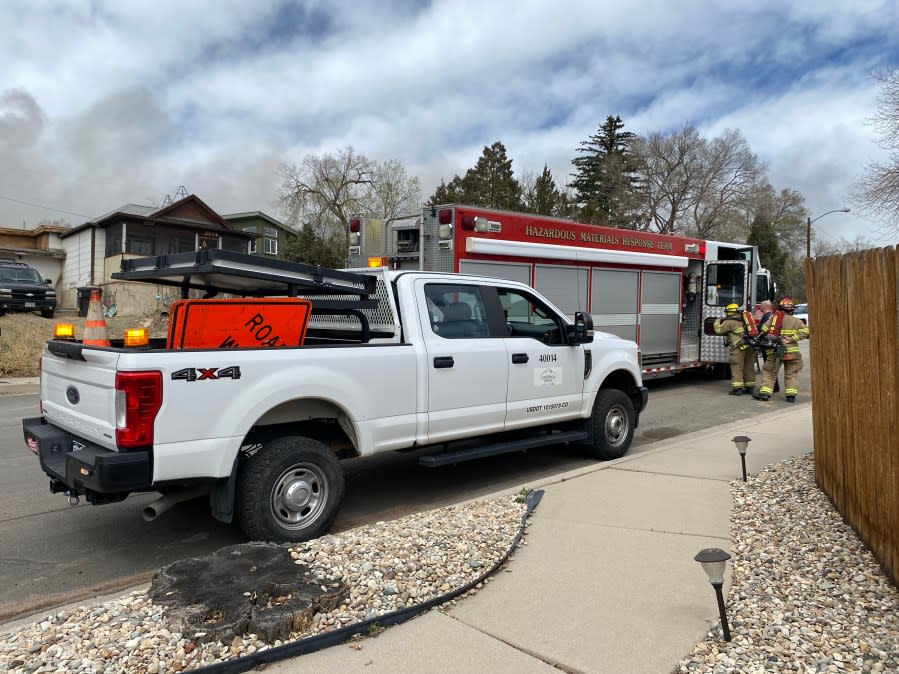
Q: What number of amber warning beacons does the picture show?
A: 3